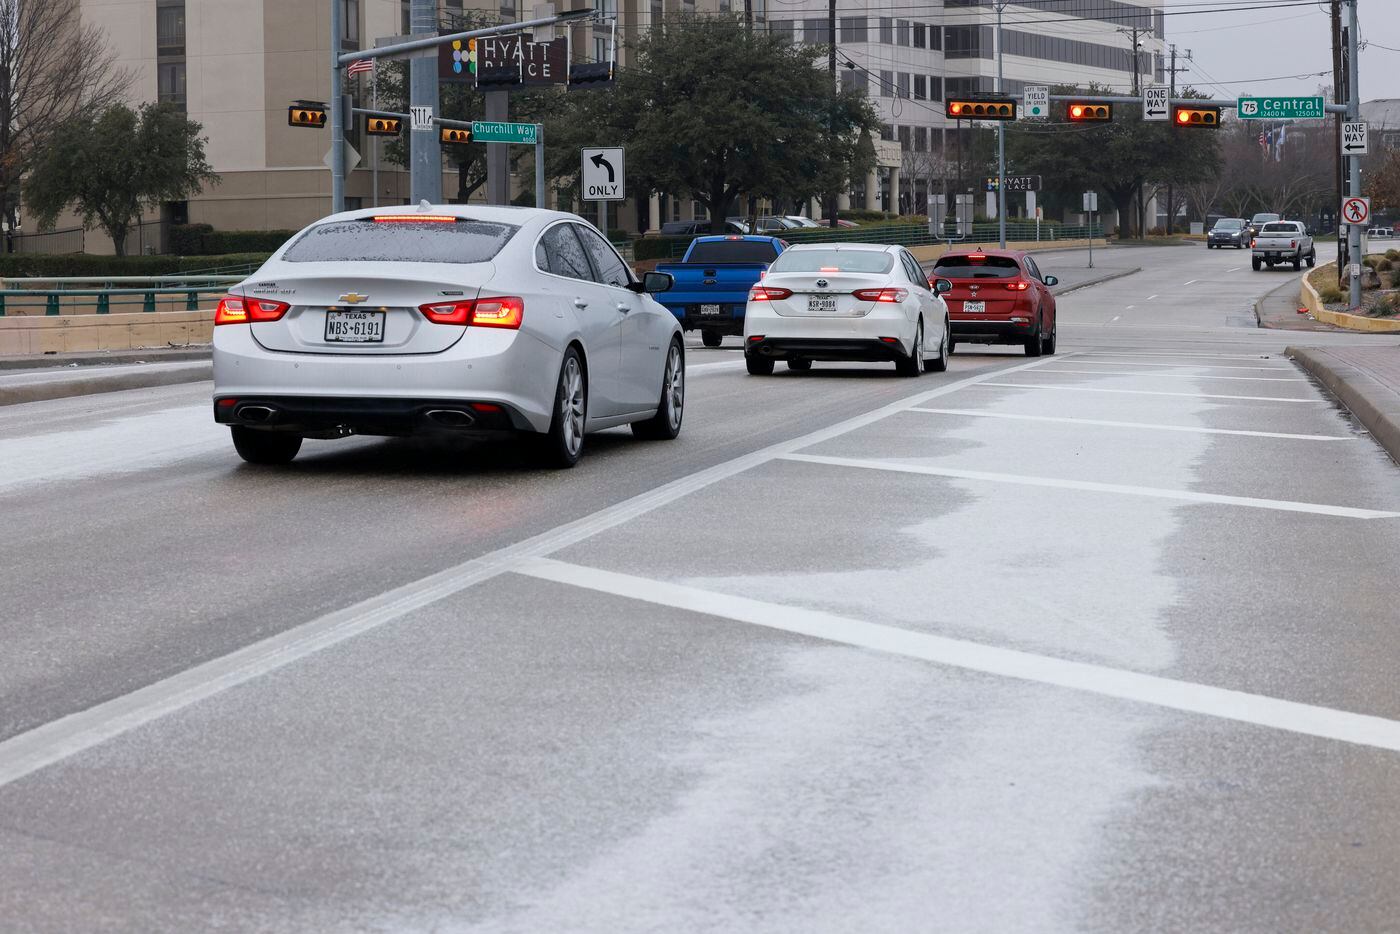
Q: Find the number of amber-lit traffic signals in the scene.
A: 3